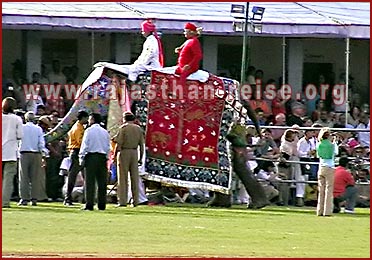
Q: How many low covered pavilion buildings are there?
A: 1